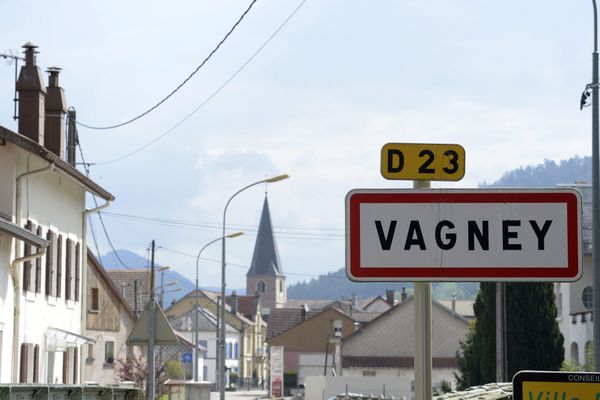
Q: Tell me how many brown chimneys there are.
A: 2